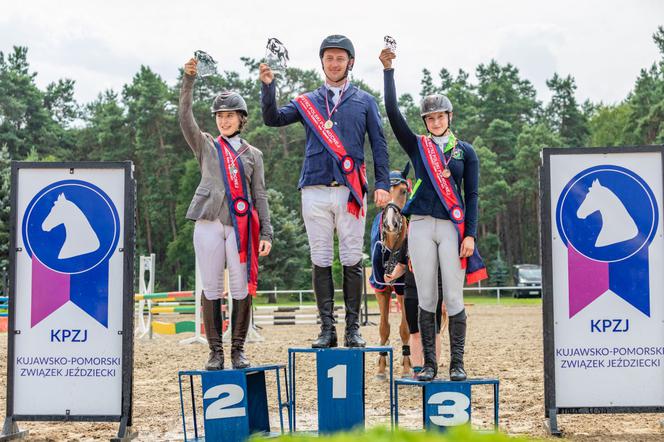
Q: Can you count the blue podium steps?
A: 3